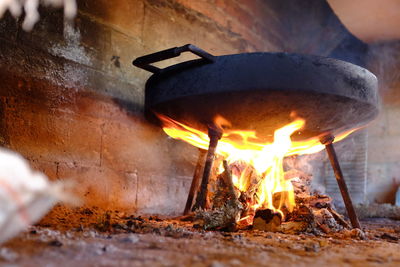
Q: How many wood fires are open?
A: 1